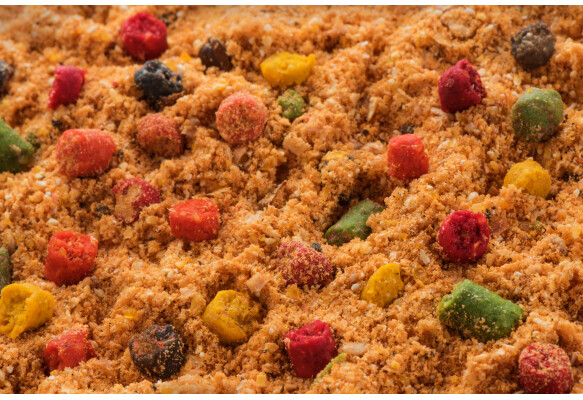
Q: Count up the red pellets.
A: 15